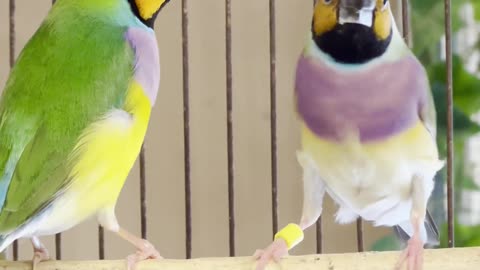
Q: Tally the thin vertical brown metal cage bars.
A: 11